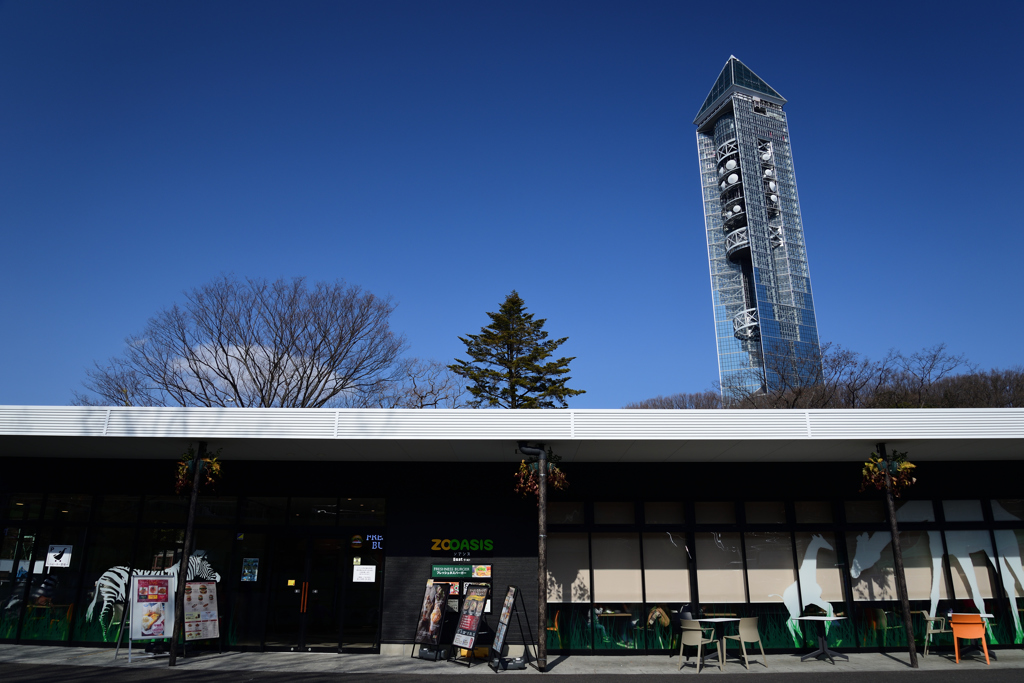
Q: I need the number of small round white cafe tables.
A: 3